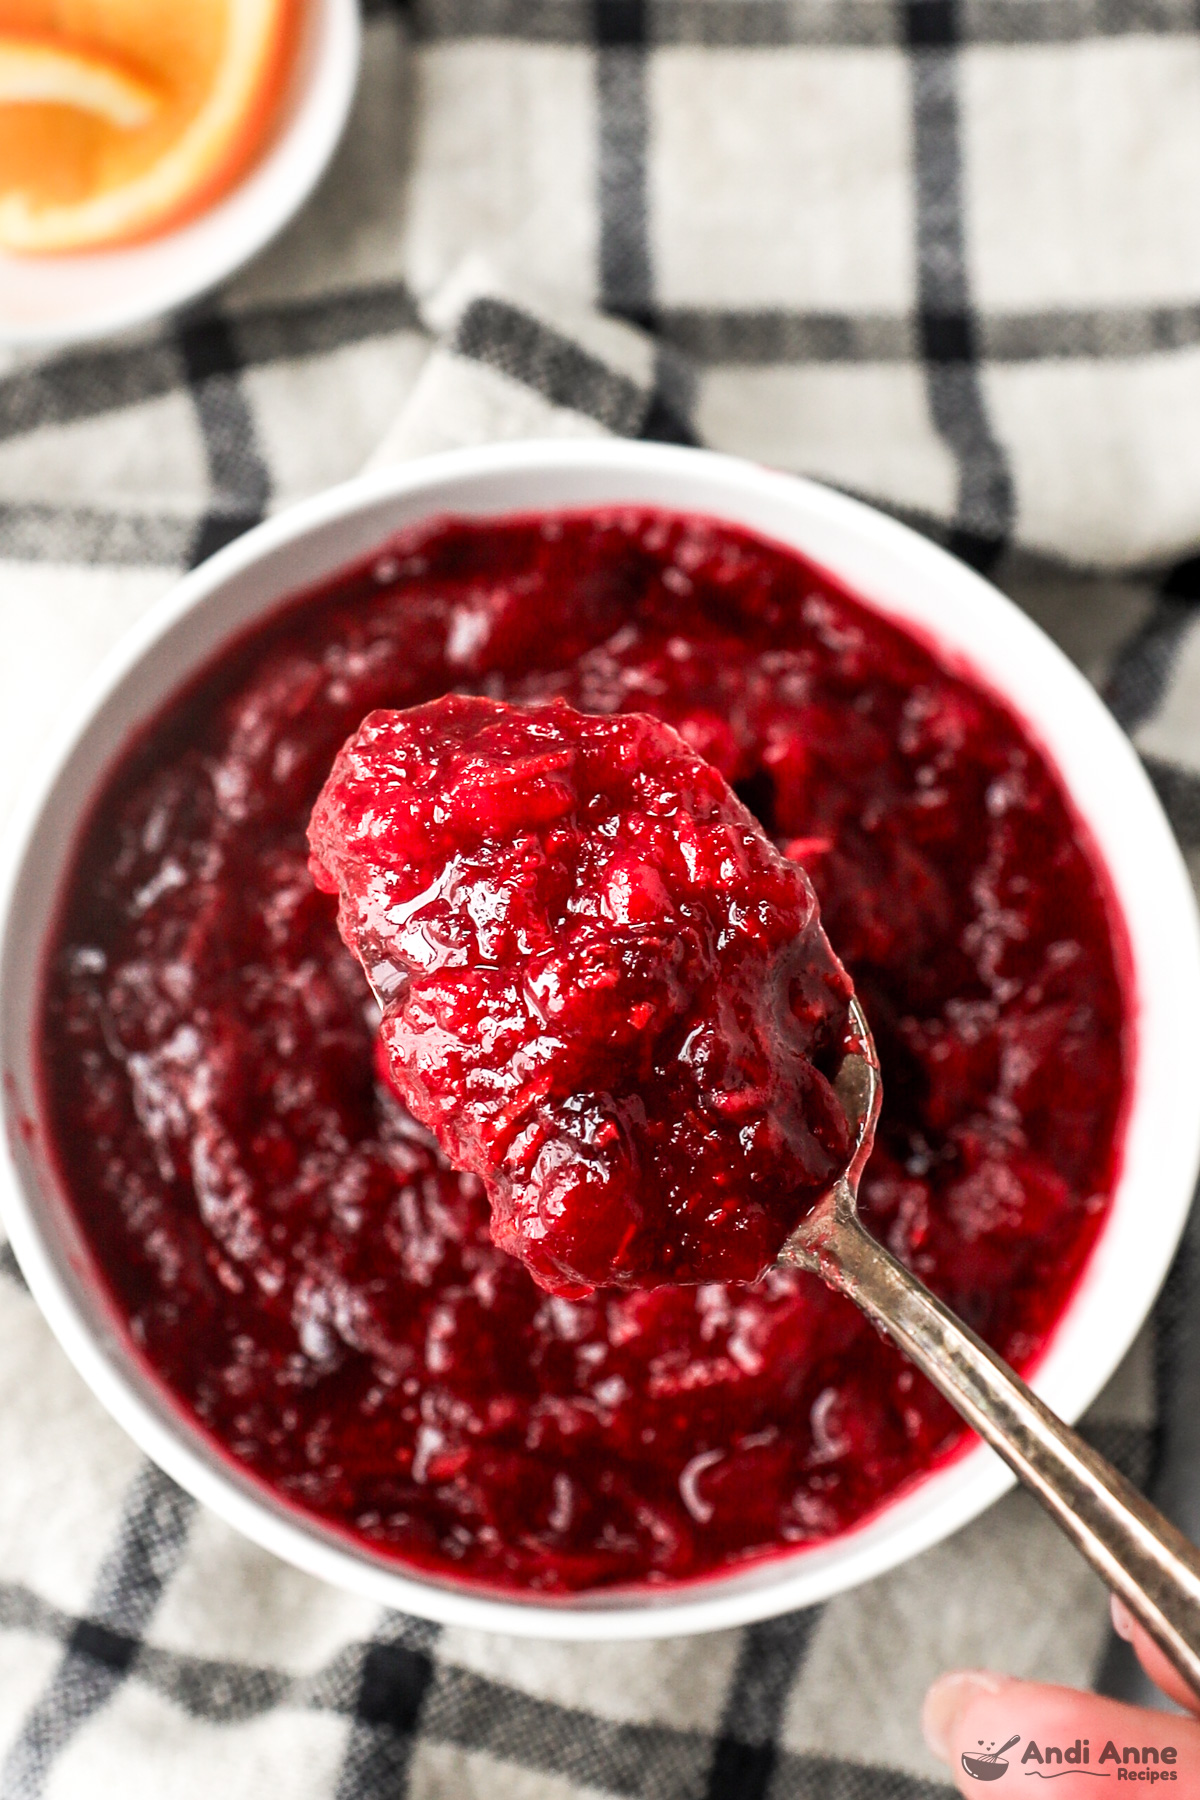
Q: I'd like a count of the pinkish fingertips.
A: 2